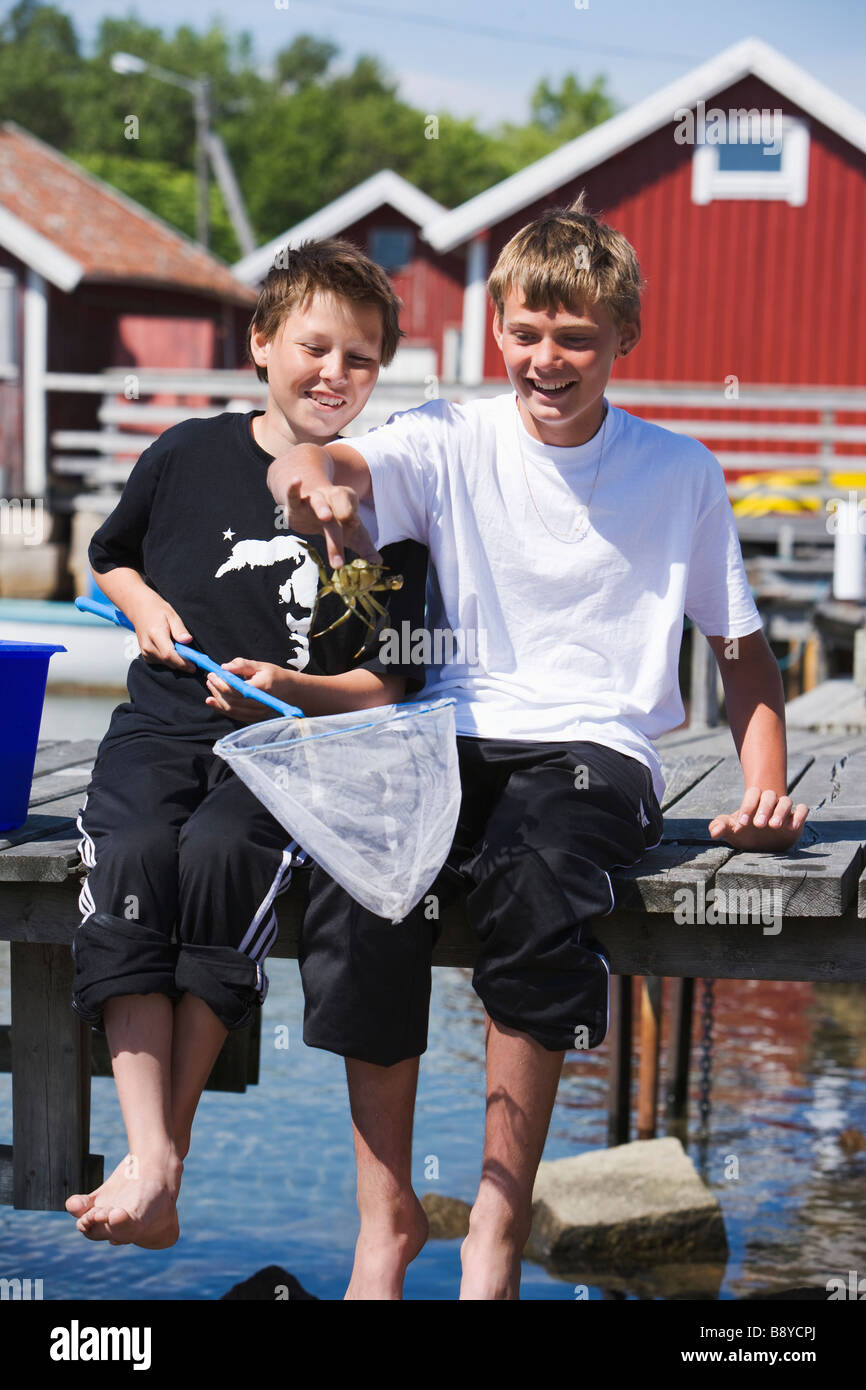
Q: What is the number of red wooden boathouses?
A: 3